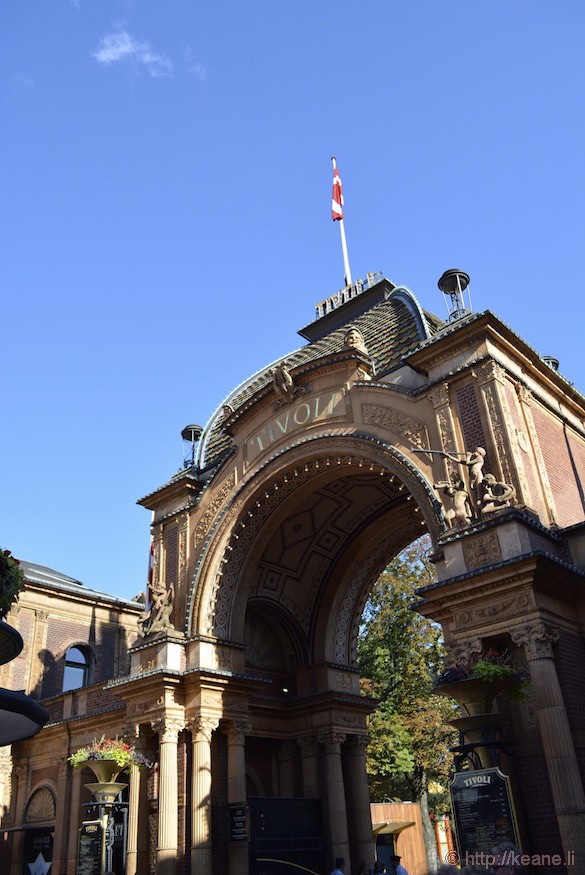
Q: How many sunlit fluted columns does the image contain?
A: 3